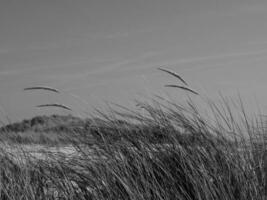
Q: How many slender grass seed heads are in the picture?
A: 4